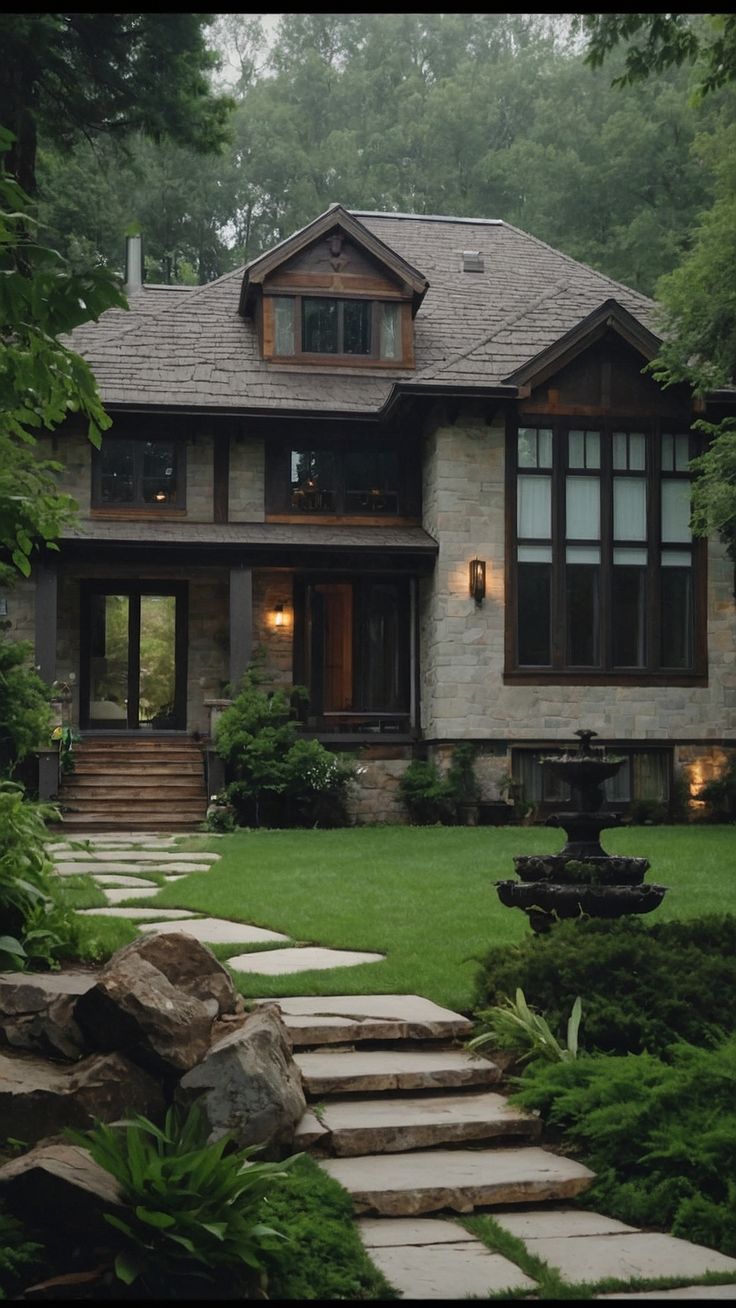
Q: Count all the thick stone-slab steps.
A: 4